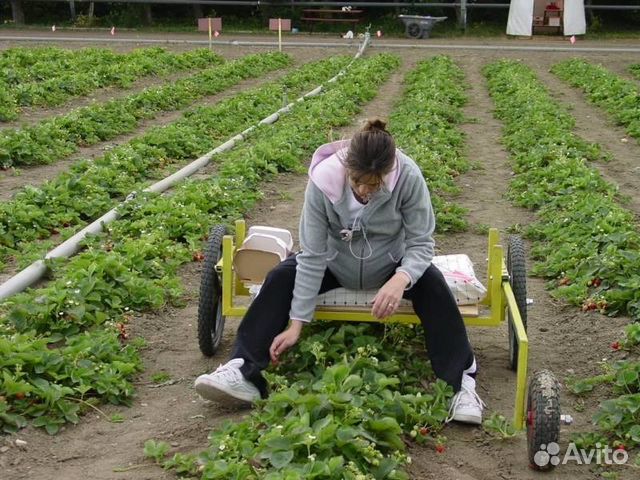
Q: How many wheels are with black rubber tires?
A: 3